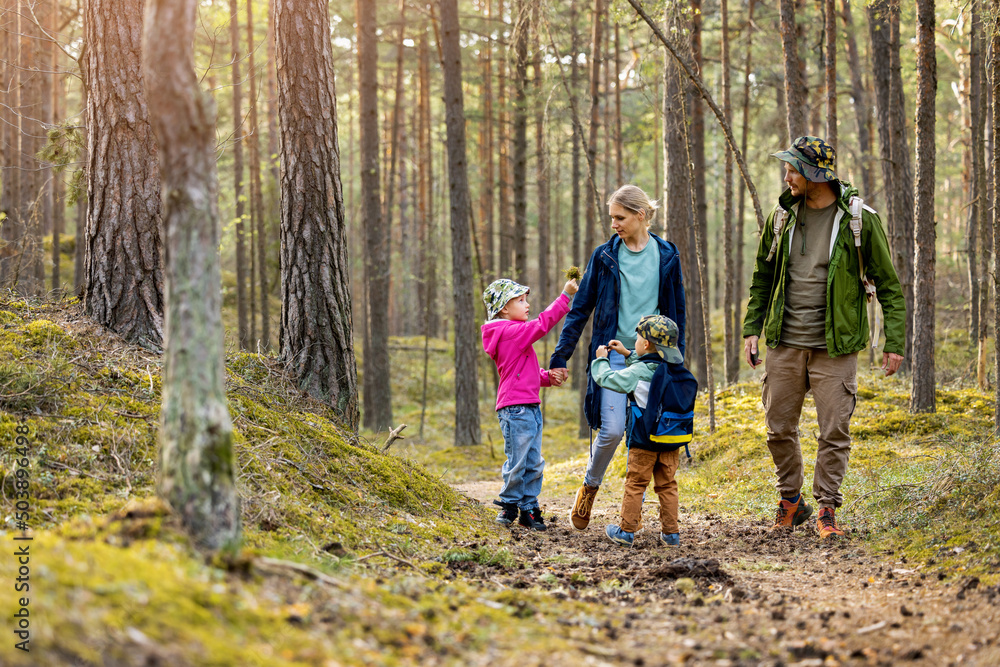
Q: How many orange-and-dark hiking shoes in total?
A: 2